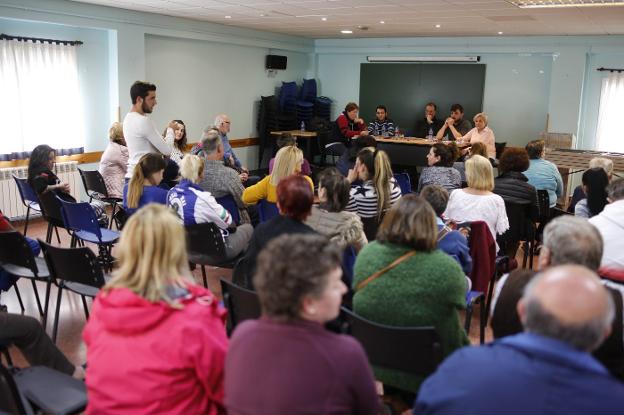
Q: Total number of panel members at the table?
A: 5